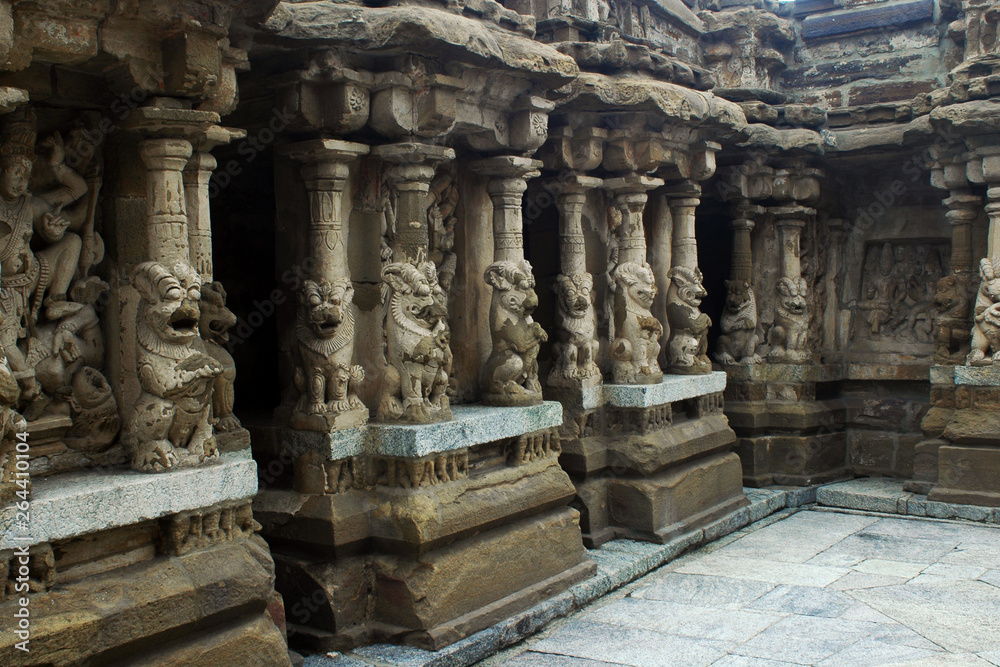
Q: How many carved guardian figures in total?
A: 12